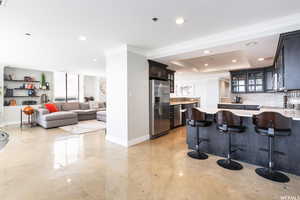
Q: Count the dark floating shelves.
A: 3